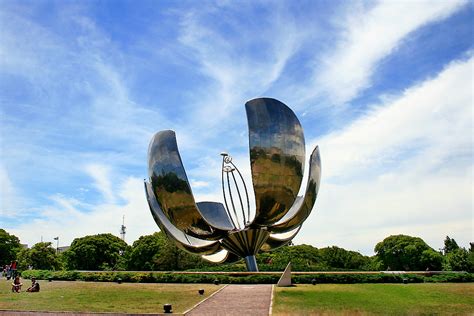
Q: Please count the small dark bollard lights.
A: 7